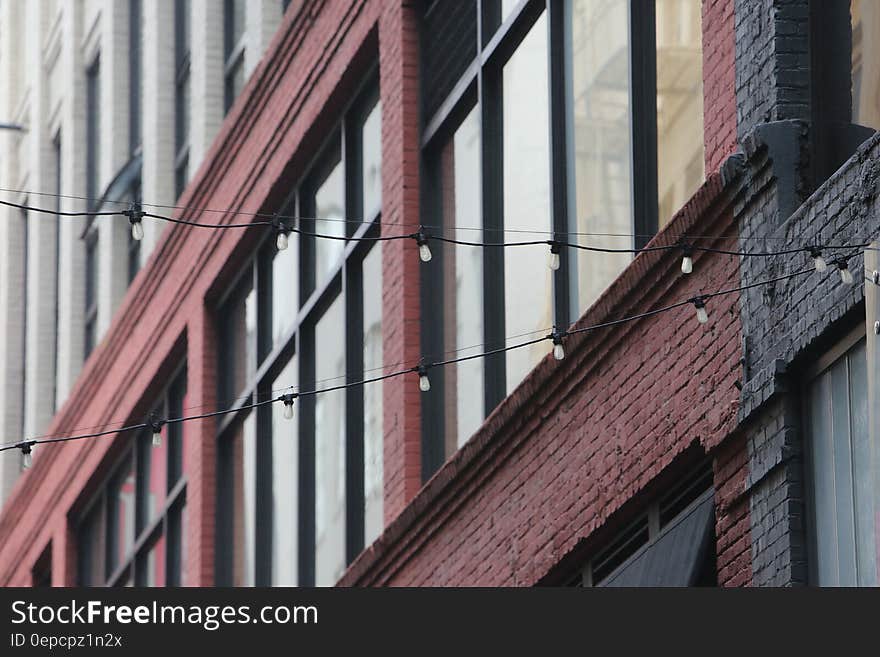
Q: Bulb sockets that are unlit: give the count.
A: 13